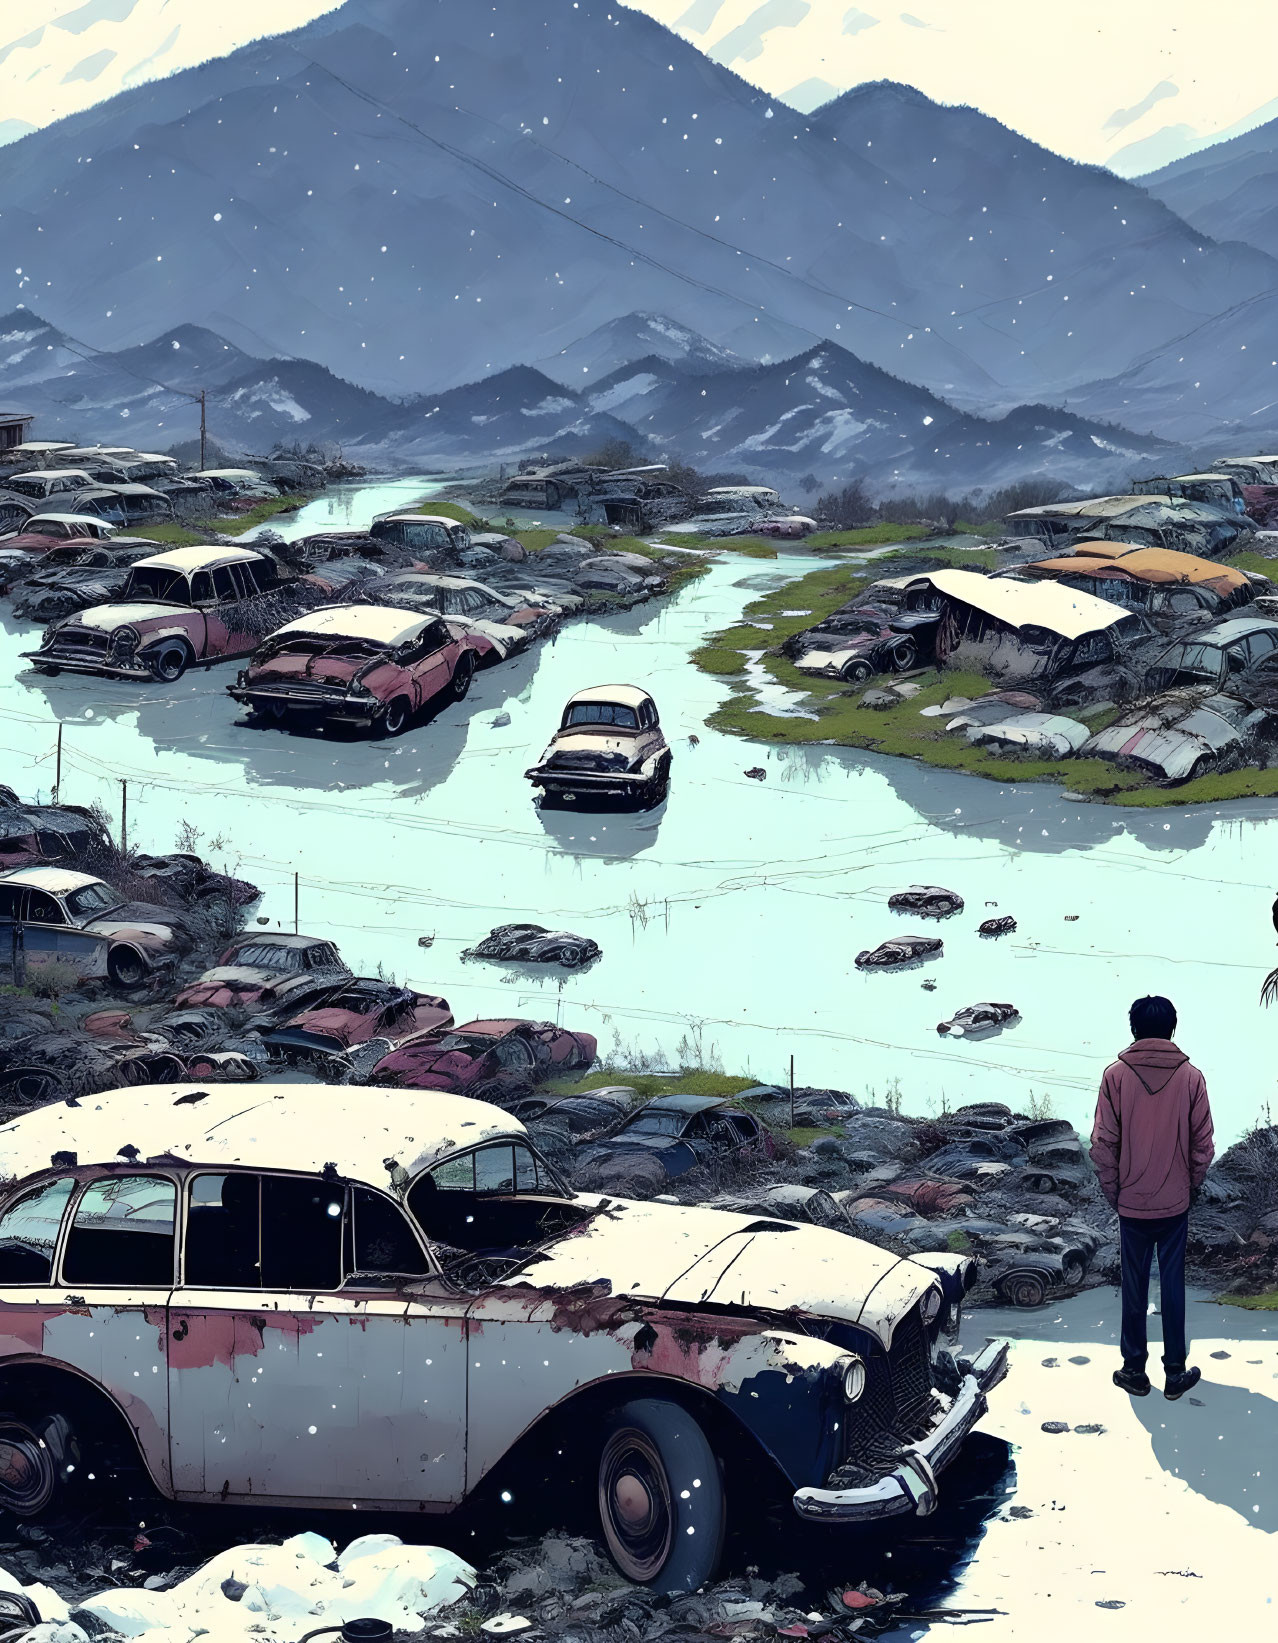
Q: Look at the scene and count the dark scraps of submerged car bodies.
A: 5